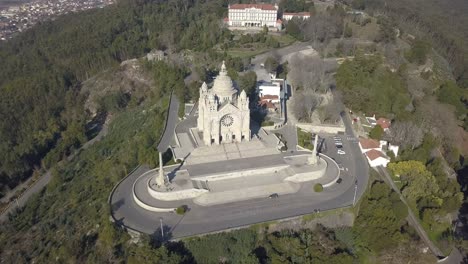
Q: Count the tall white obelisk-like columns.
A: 2